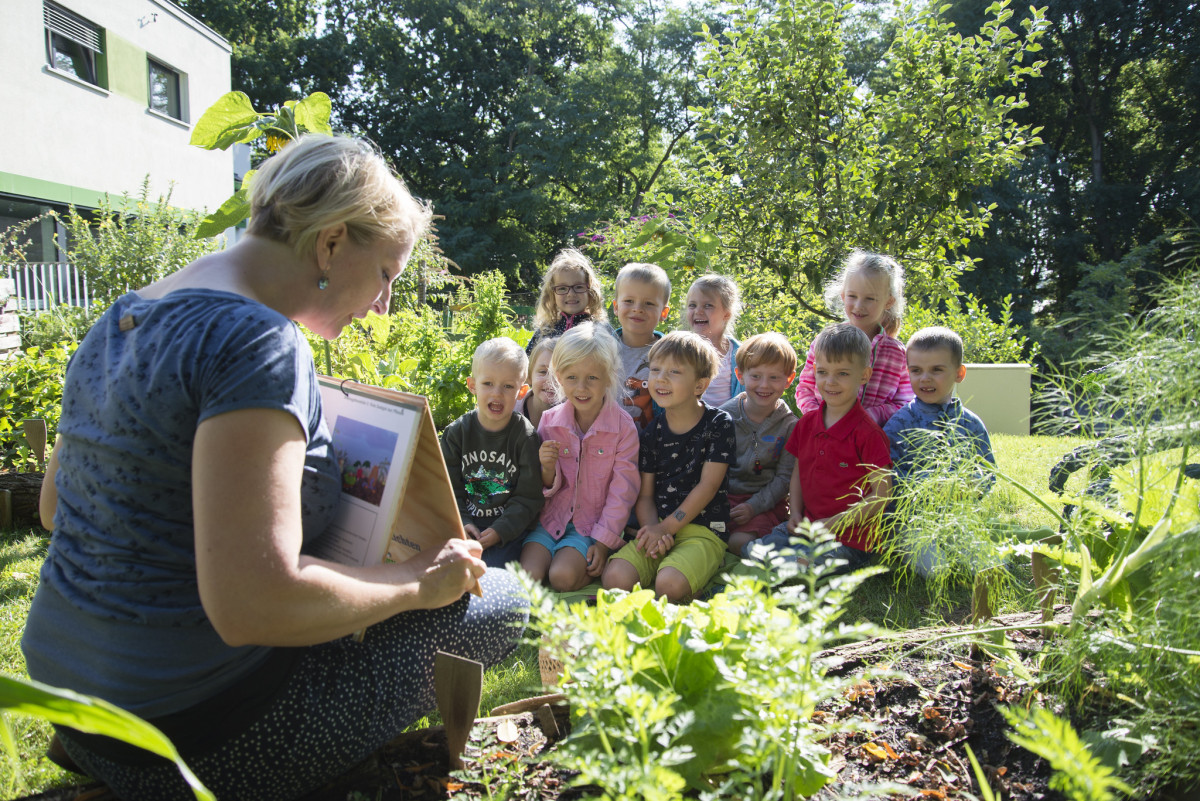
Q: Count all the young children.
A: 11